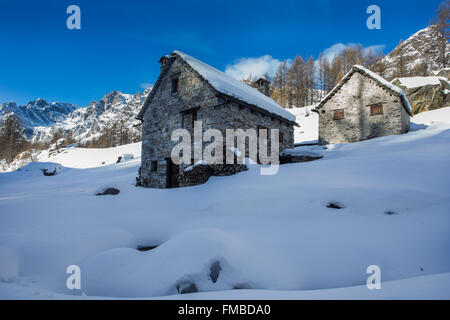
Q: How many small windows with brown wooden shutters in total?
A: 2